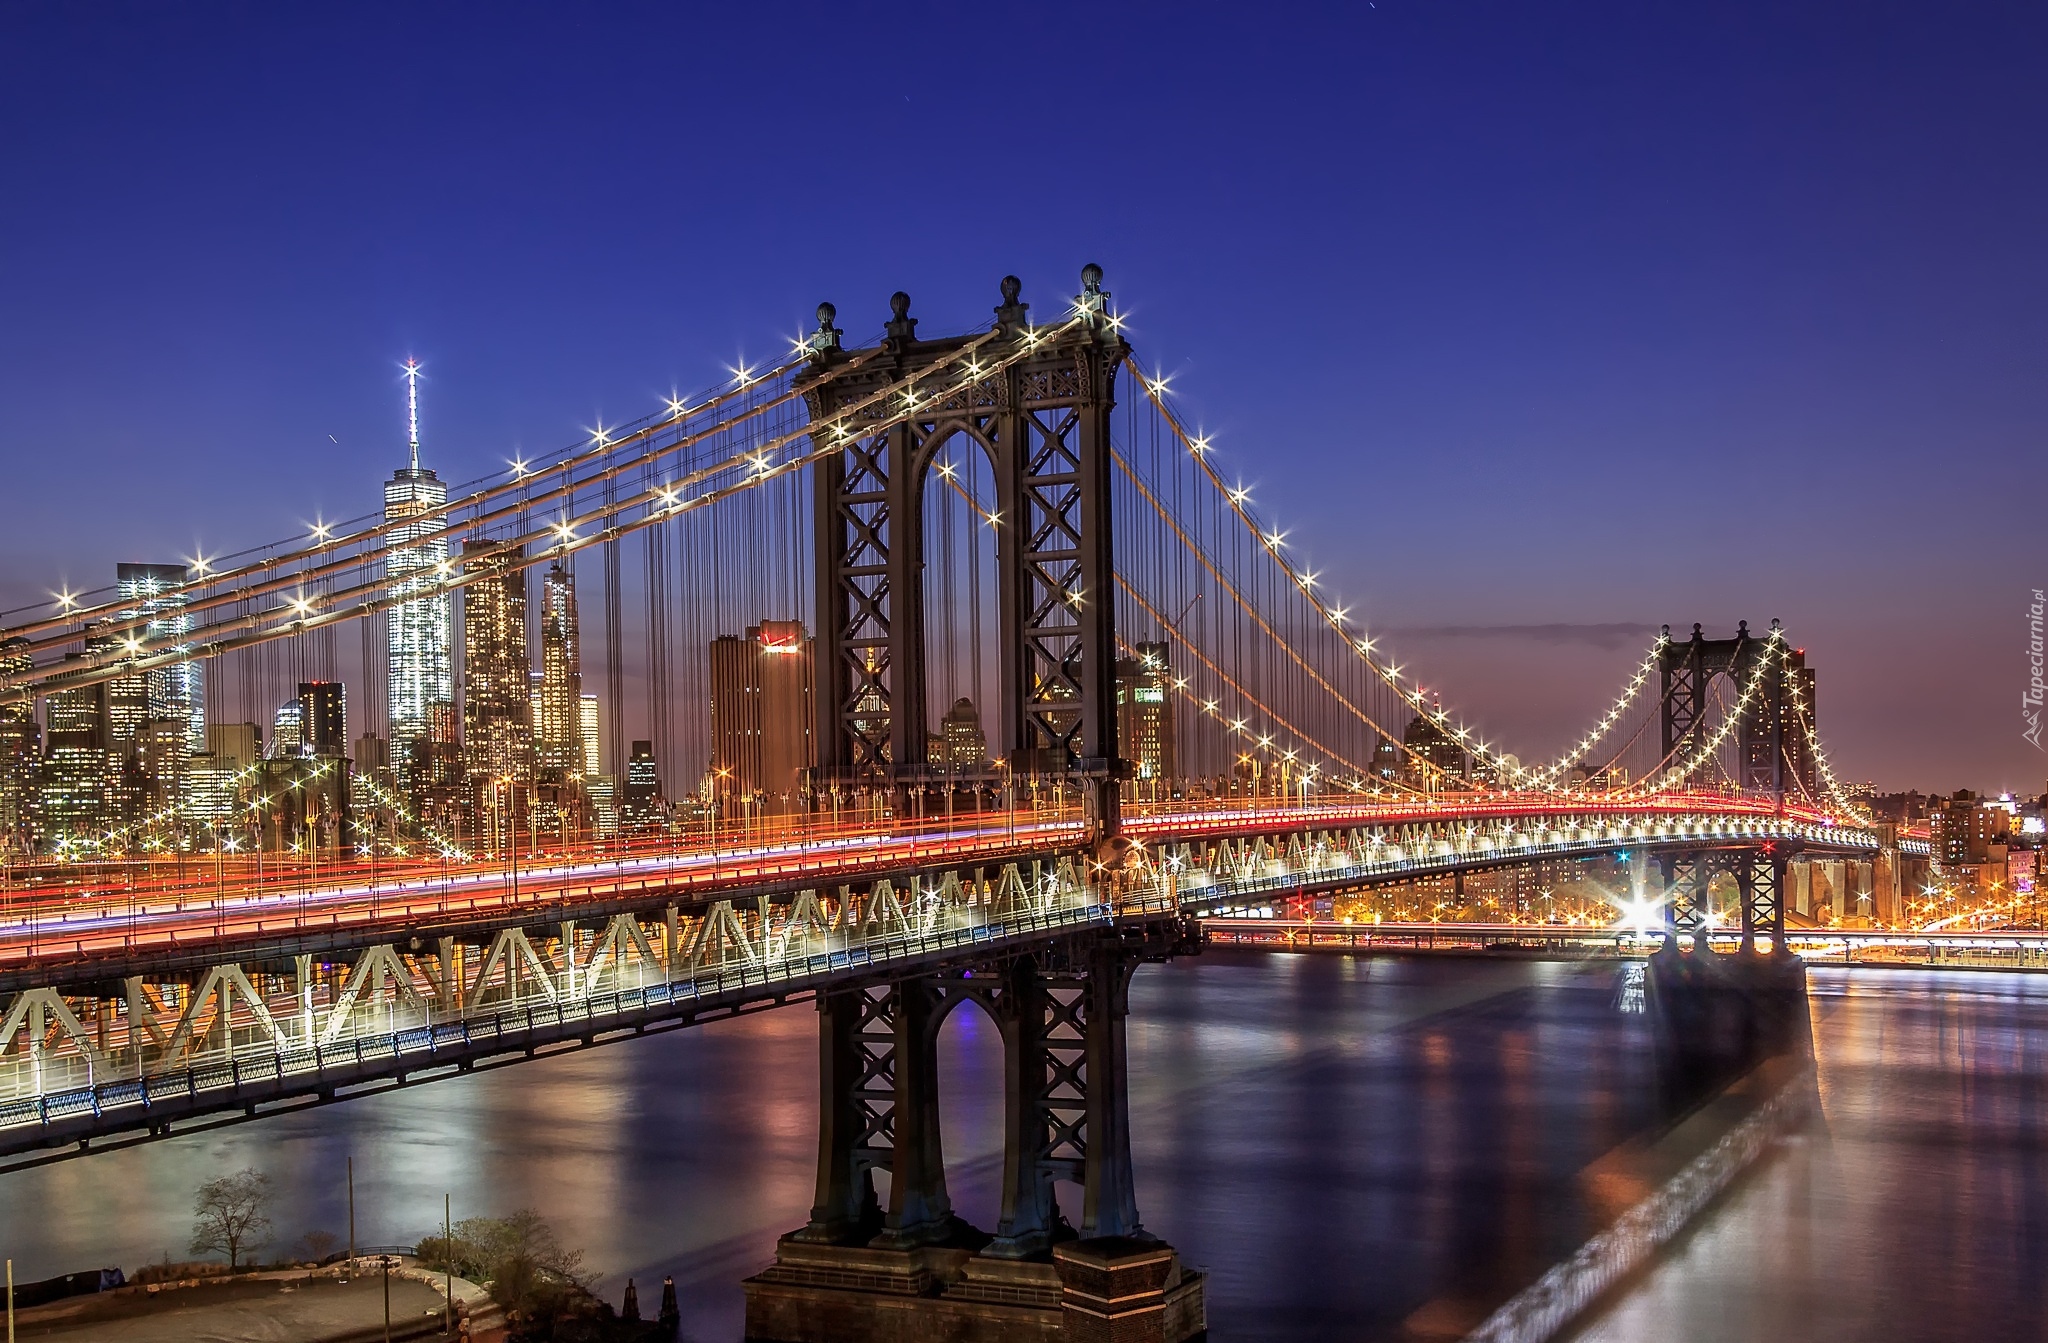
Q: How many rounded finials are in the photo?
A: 8